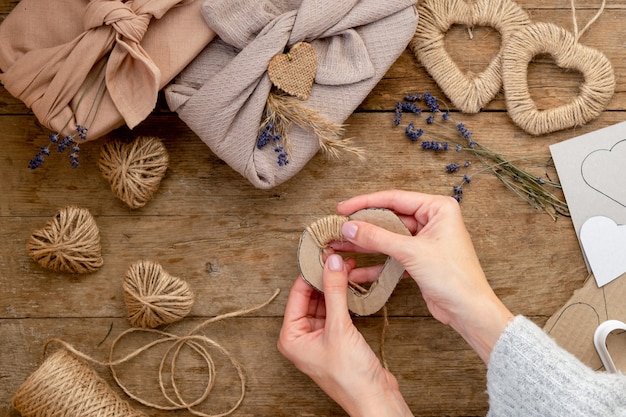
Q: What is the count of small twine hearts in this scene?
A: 3